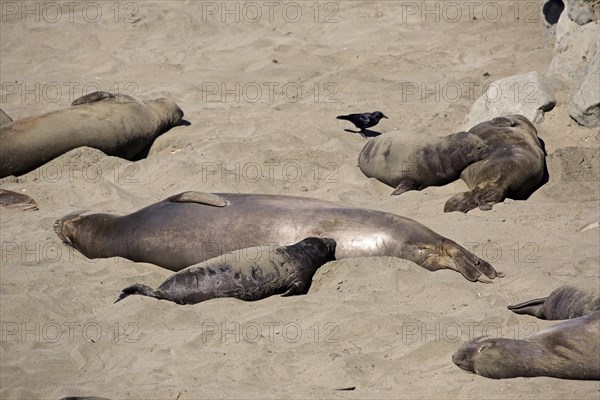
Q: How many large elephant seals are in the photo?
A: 4